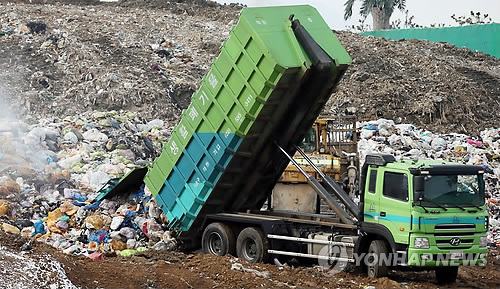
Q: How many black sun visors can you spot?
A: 1